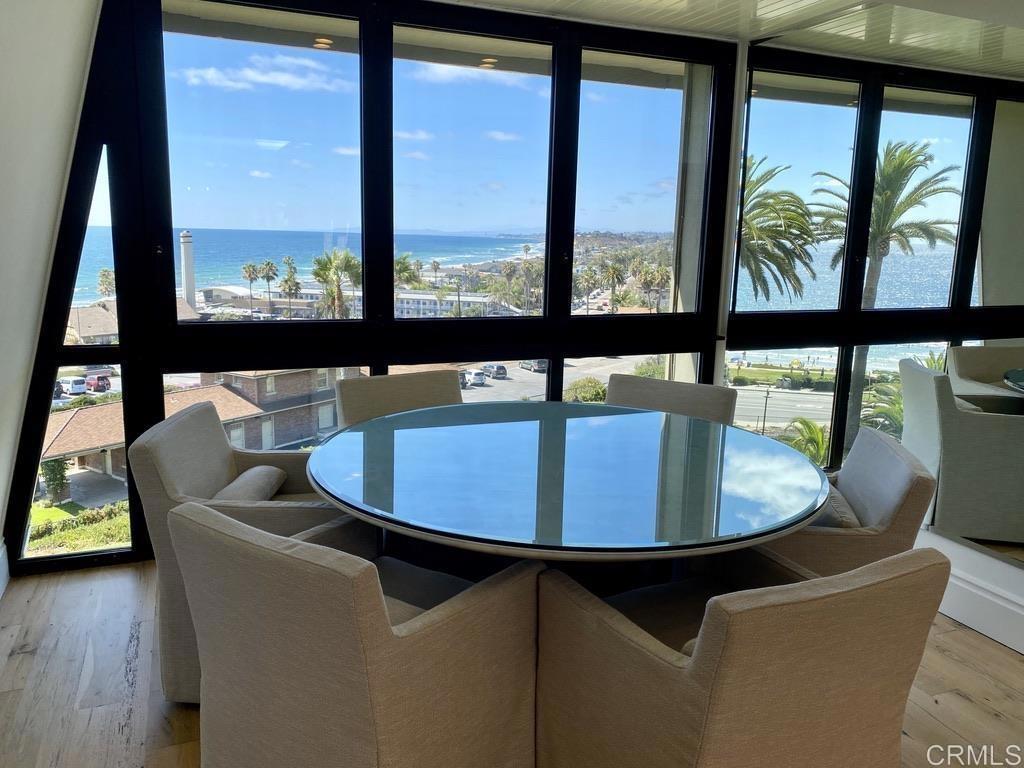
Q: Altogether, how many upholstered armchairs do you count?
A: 6